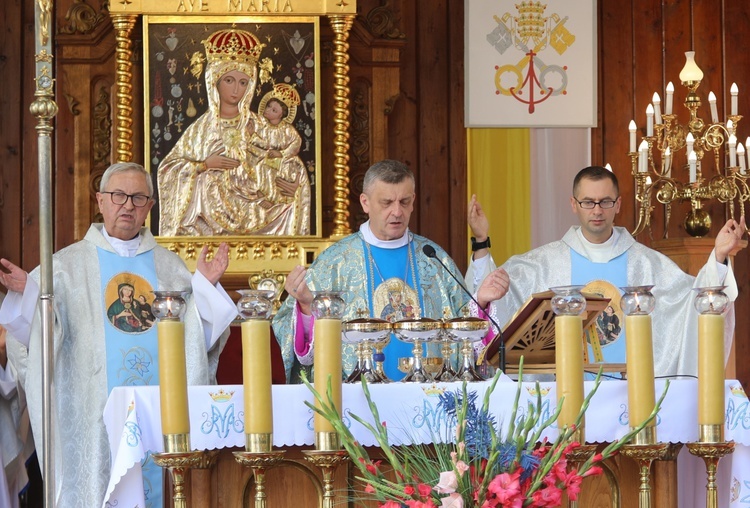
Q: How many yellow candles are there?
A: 6